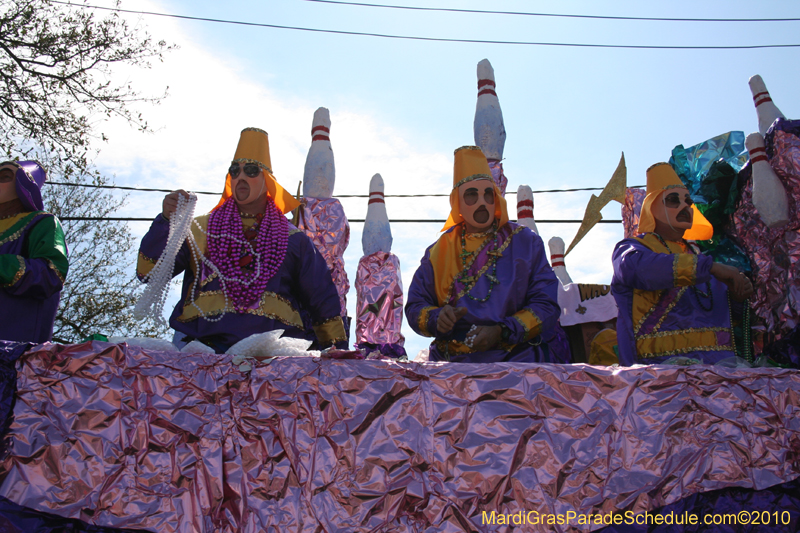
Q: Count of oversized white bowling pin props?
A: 7